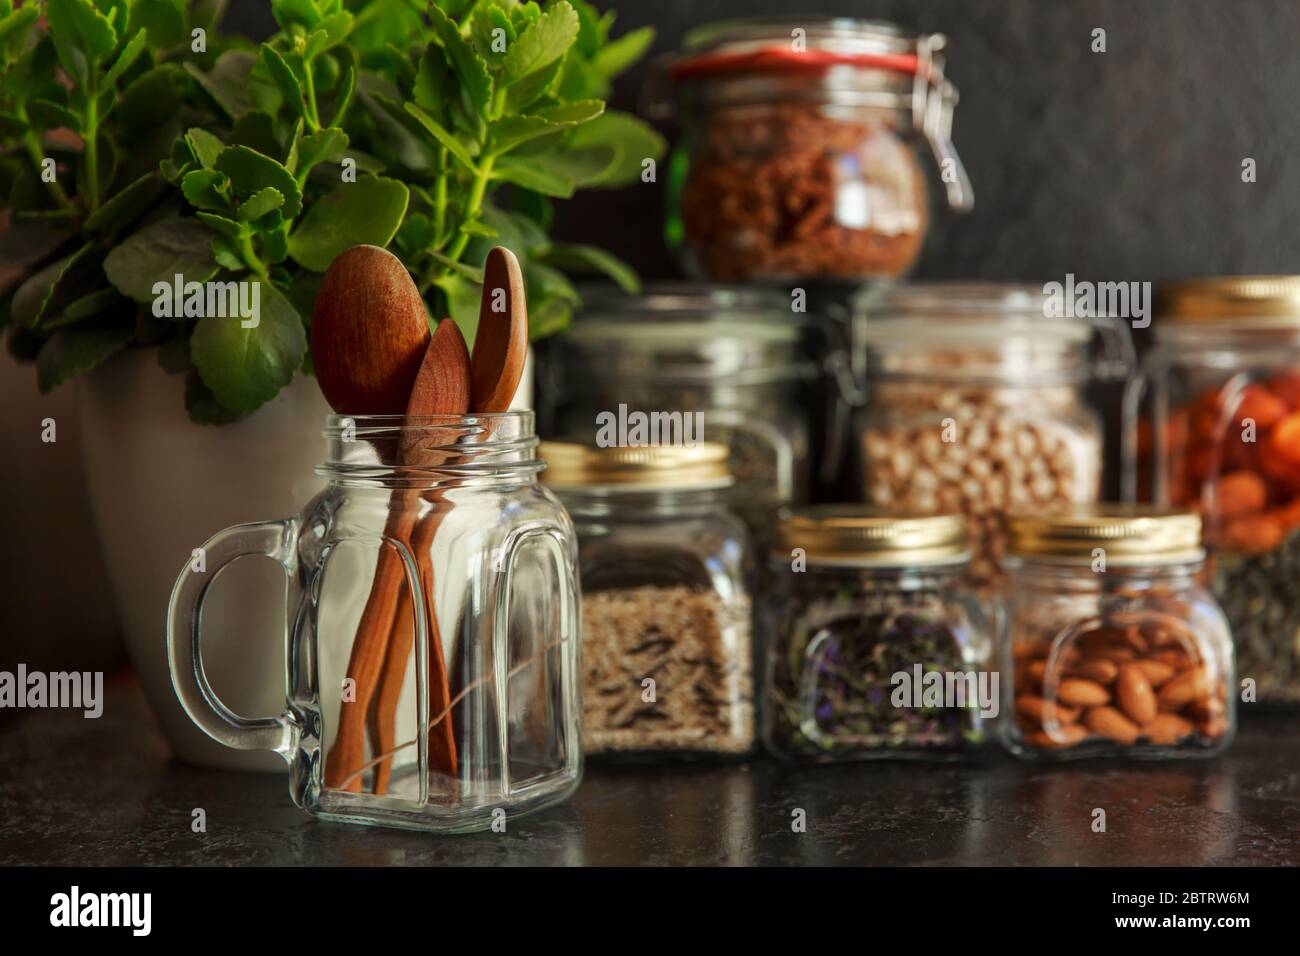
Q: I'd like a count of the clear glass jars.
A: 8